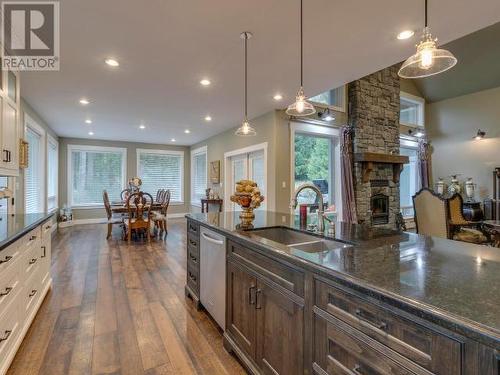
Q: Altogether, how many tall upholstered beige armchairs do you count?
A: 1